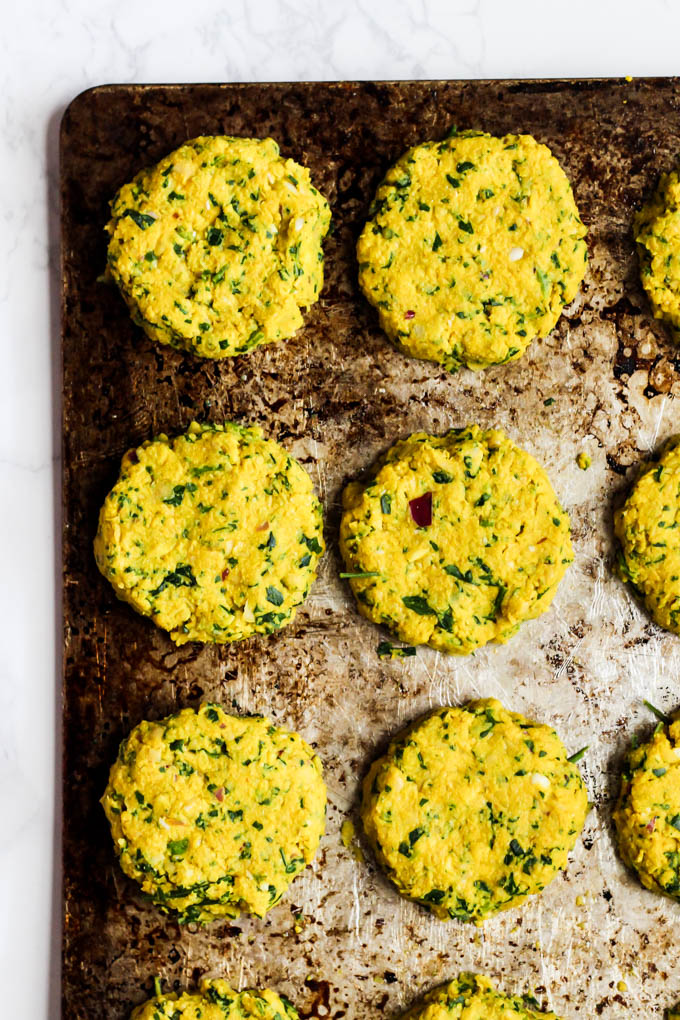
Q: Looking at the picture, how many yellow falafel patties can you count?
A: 11